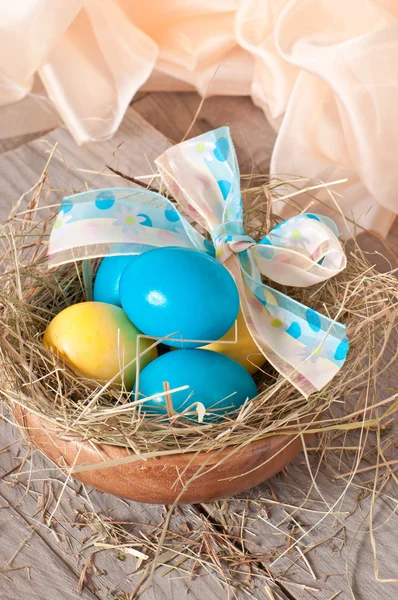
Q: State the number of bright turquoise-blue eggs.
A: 3